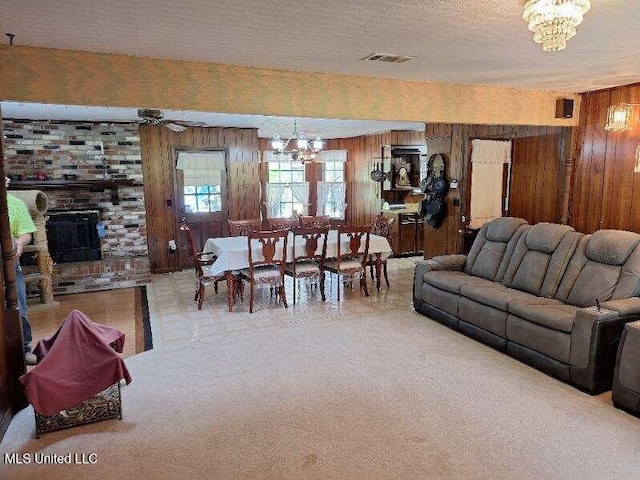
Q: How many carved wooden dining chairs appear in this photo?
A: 8